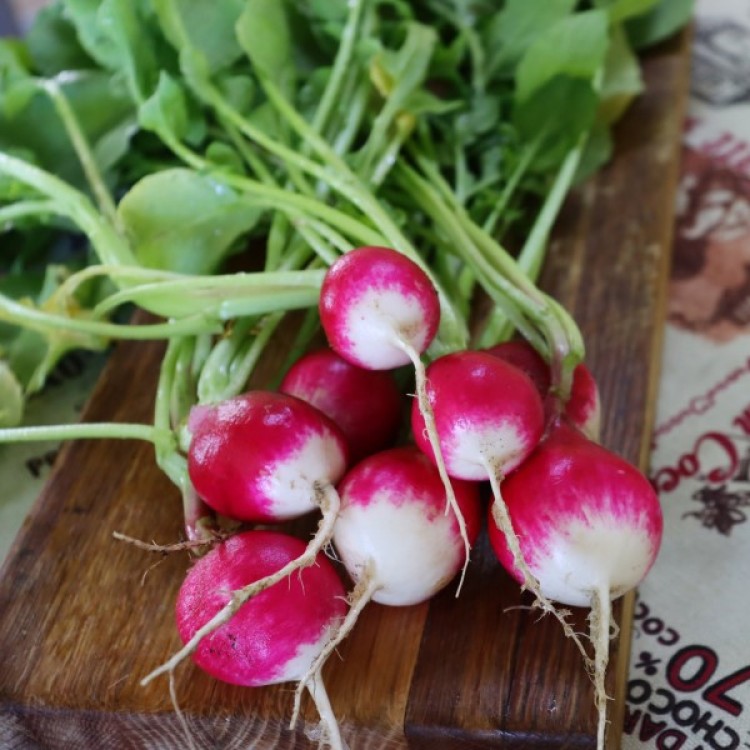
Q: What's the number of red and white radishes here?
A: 8